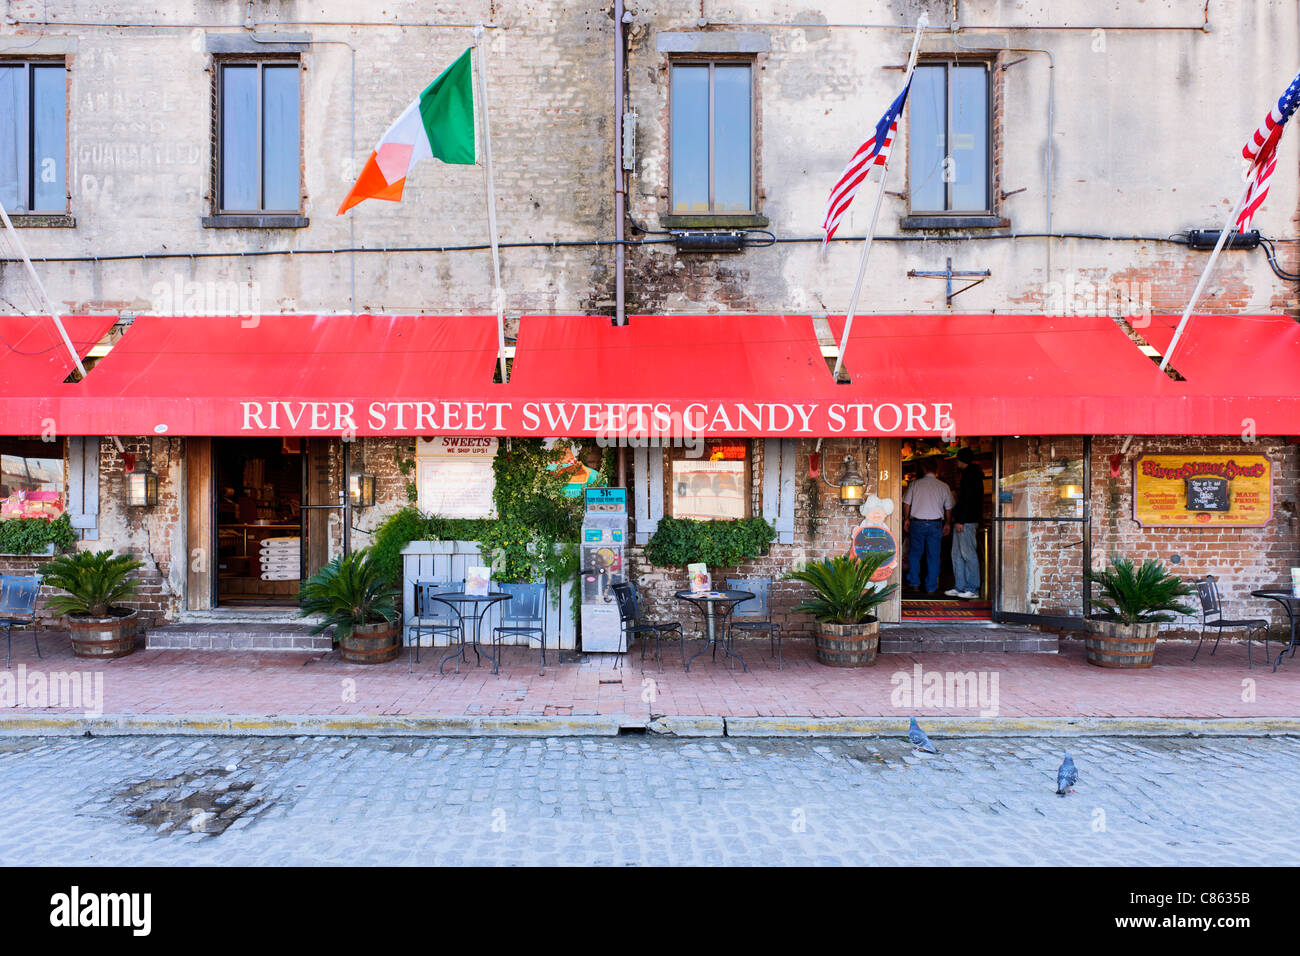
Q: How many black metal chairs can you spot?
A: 6